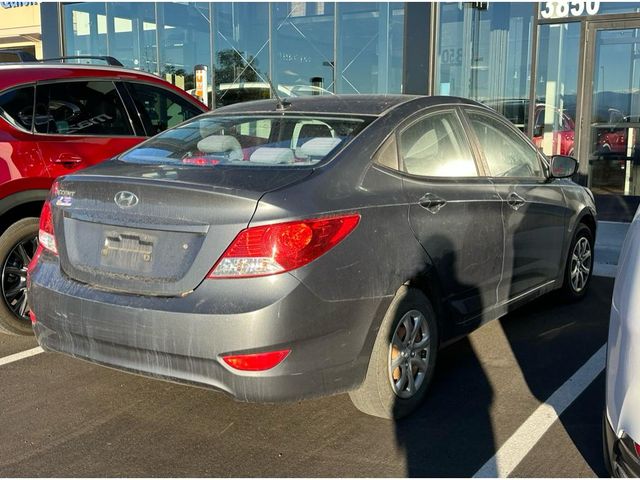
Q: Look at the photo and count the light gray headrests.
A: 3